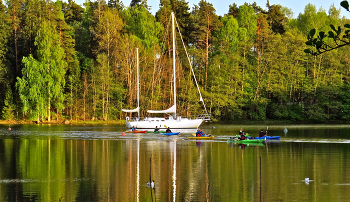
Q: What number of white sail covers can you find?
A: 2